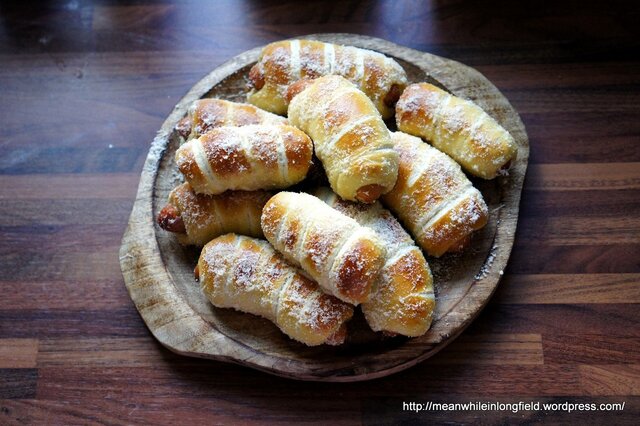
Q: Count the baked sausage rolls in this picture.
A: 10